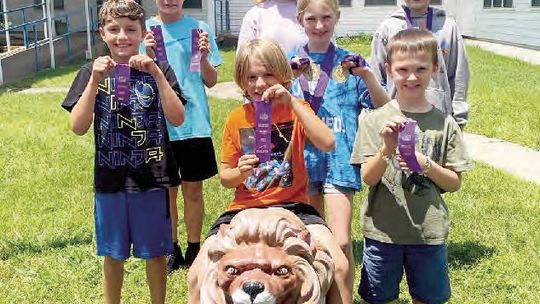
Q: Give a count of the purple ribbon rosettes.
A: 5